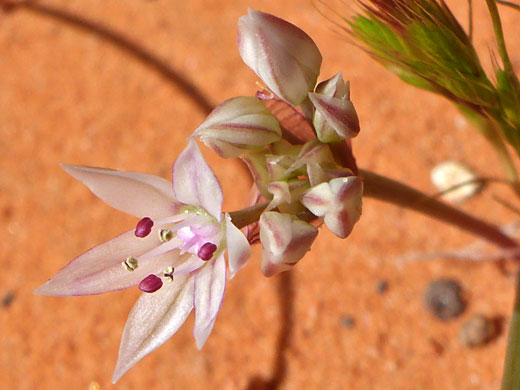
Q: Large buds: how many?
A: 5